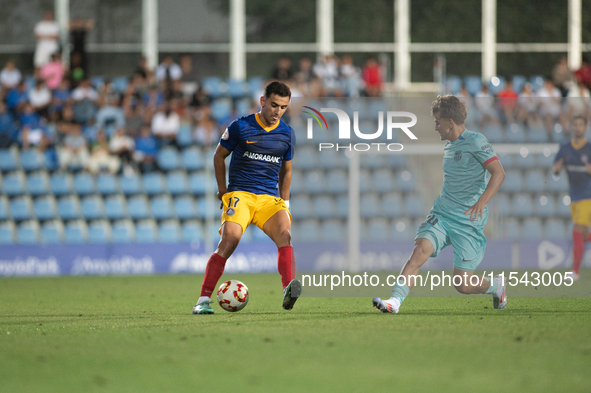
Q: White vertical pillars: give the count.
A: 7